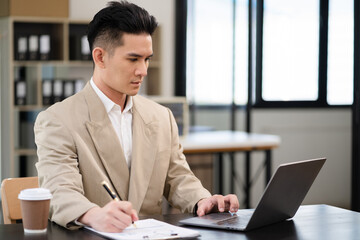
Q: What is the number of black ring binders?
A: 9